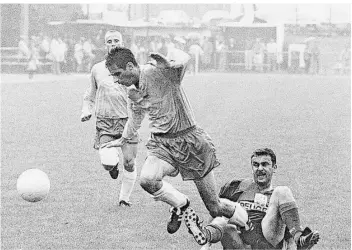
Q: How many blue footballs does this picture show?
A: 0